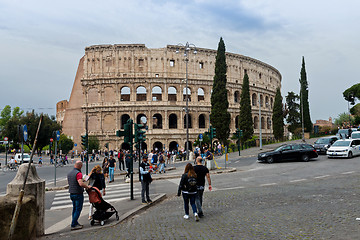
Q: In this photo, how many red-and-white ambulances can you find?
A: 0